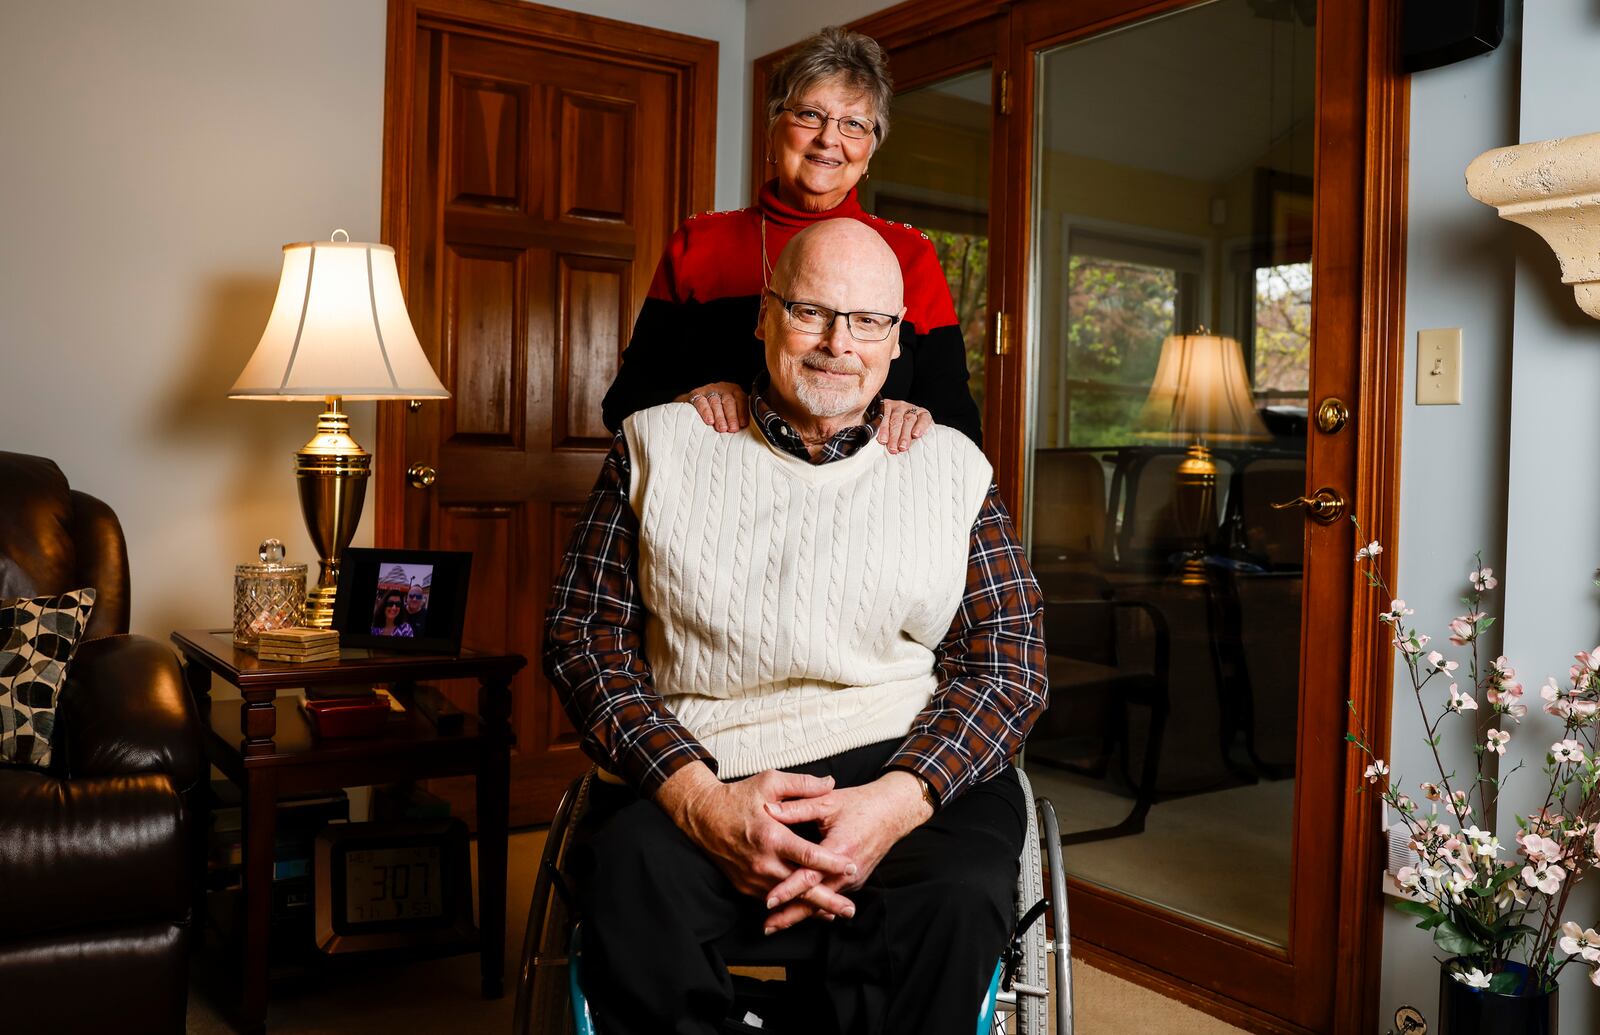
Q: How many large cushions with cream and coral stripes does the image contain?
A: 0